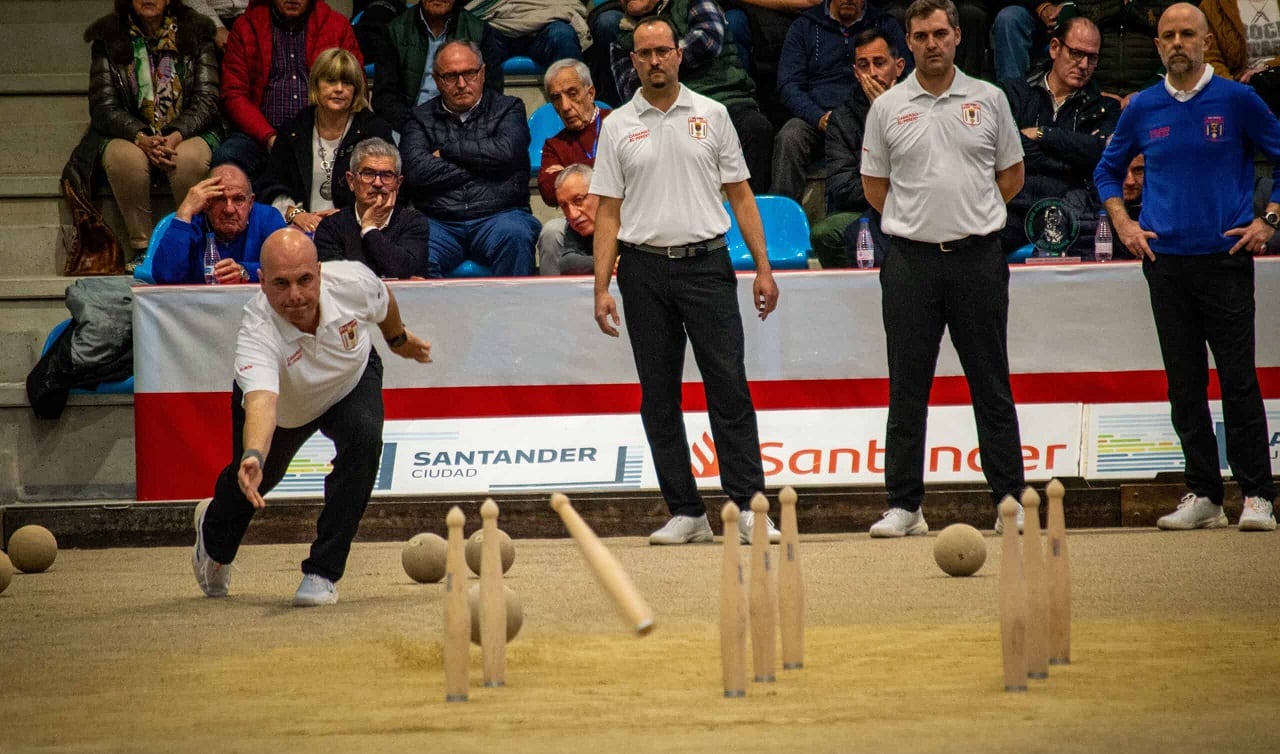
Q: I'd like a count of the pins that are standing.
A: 8